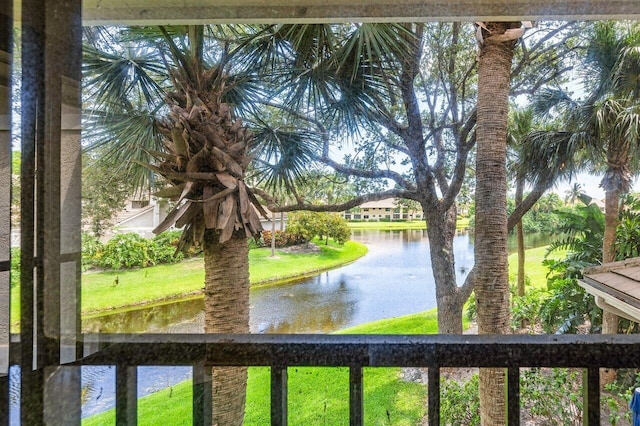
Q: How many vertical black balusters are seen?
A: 7